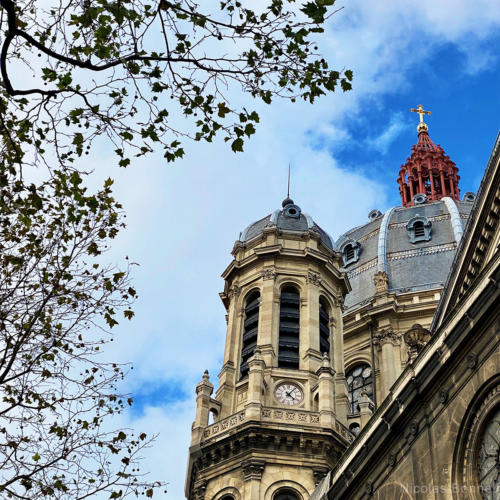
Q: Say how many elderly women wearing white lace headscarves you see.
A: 0